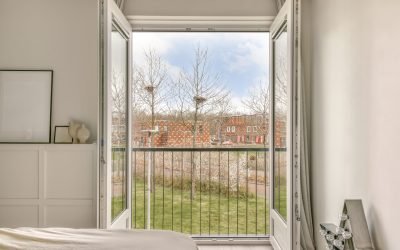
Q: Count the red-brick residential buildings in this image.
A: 2